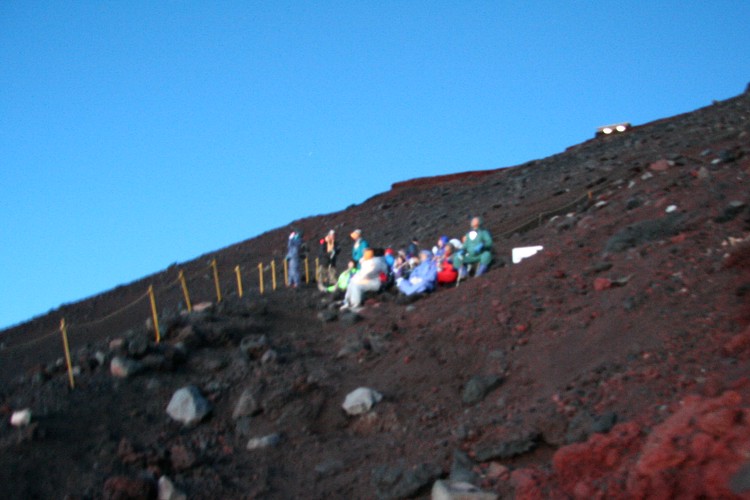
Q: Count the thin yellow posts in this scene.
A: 10